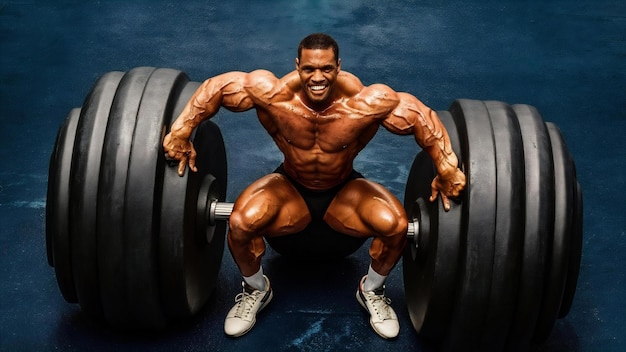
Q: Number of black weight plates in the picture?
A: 12